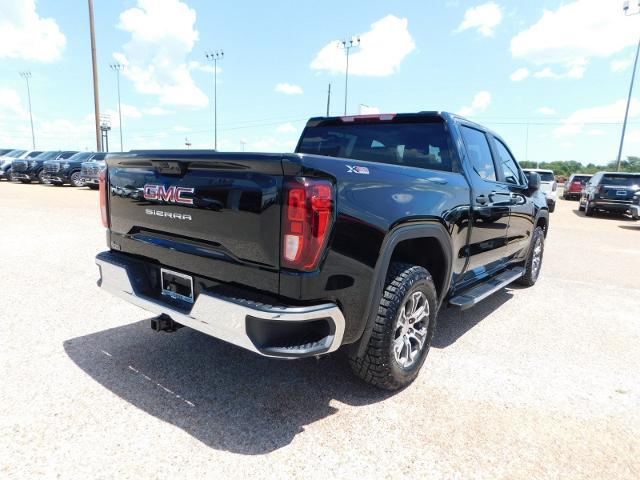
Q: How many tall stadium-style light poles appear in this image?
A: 5